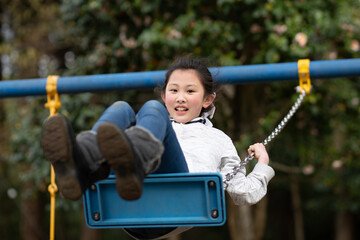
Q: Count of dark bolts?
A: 4